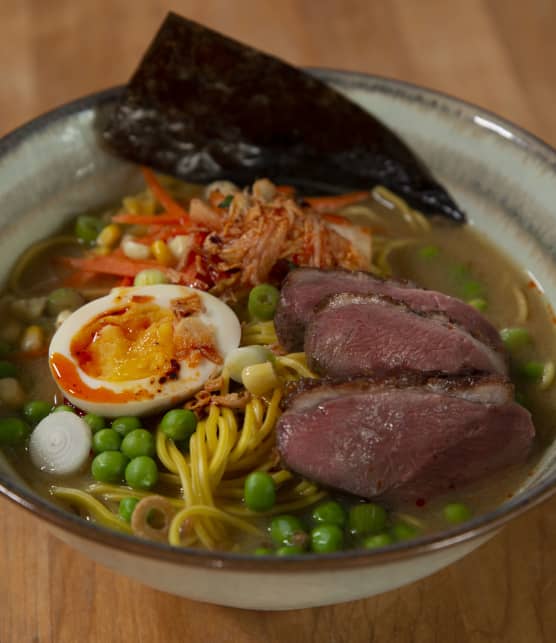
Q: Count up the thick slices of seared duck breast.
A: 3